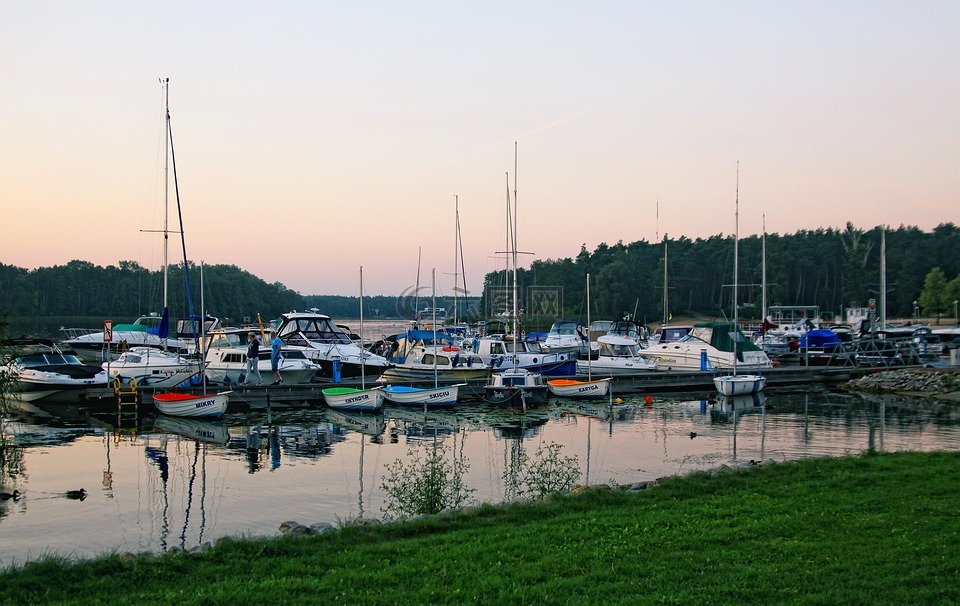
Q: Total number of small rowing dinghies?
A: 4